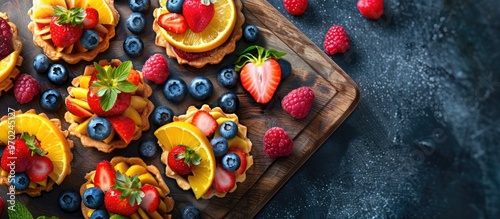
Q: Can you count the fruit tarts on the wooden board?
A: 7